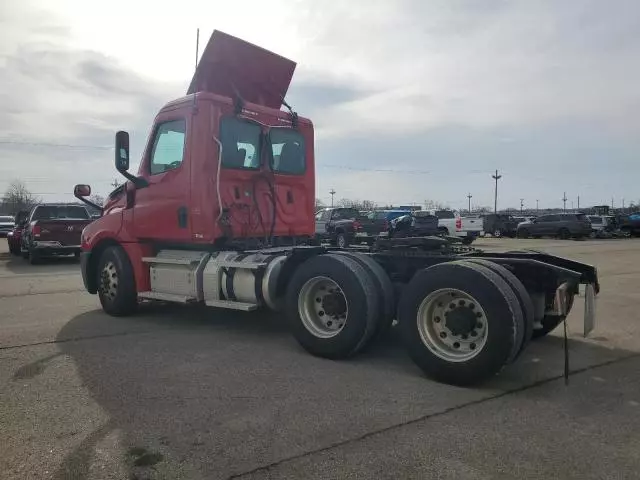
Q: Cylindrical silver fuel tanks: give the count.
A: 1